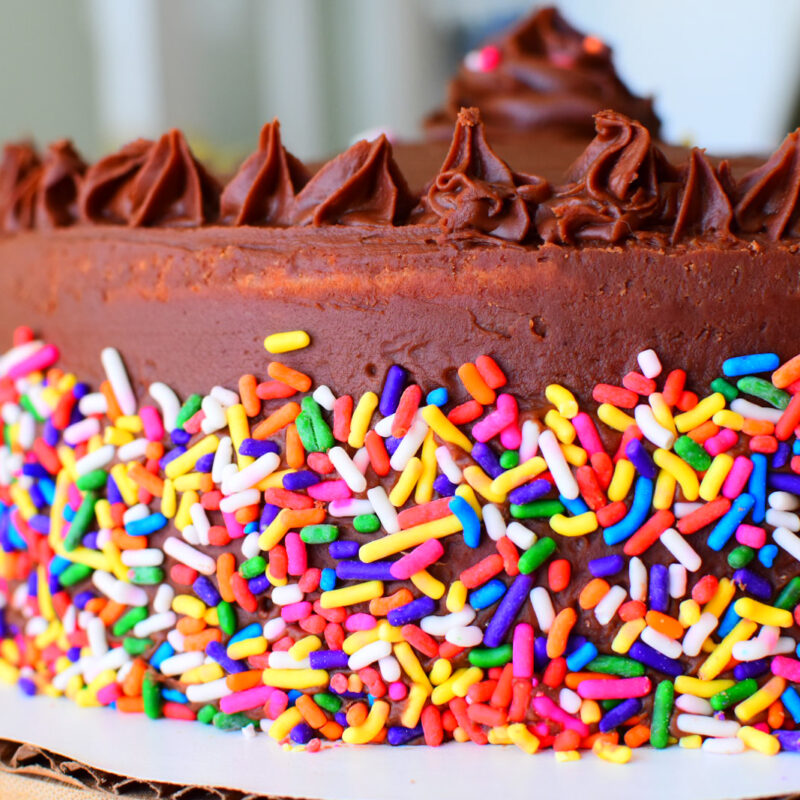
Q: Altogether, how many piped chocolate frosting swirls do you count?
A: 11